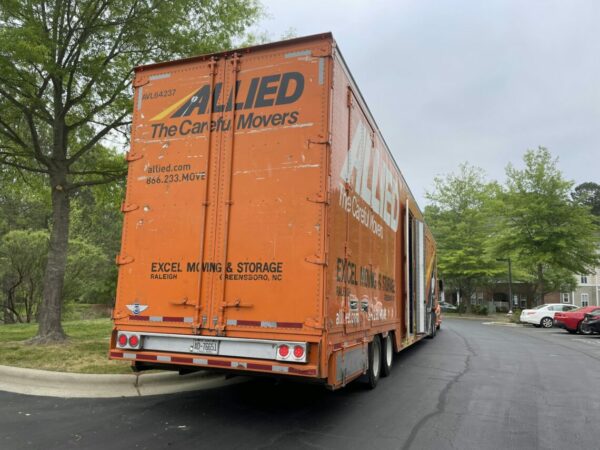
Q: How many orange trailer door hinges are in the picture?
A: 10